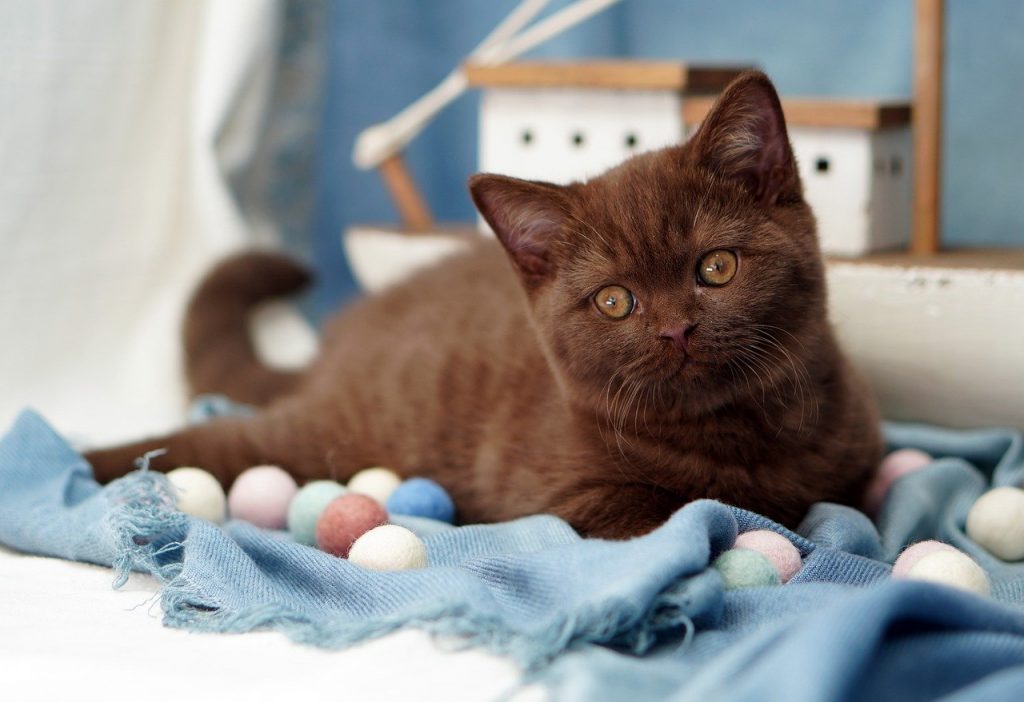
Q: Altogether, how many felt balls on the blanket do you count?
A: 13